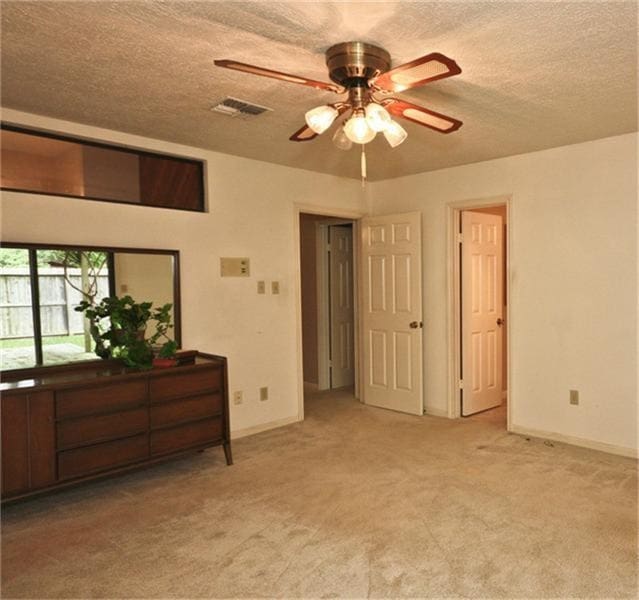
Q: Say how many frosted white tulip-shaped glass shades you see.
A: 5